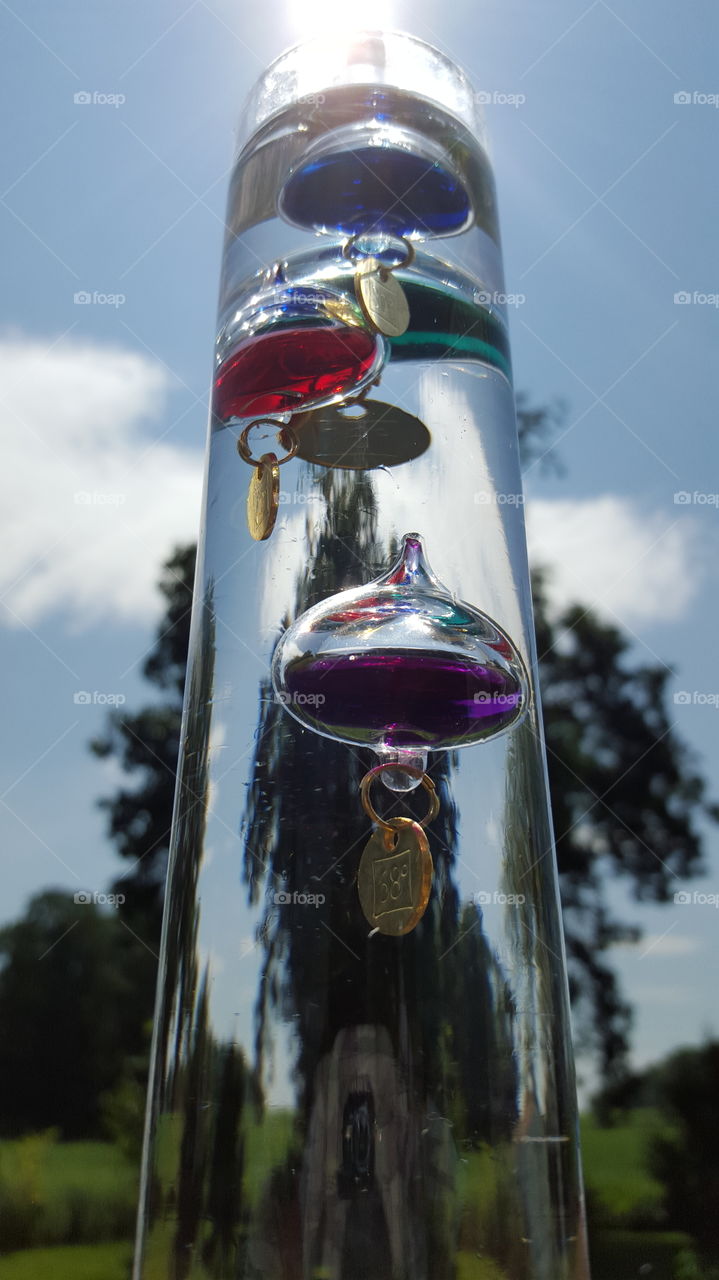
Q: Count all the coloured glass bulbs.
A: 4